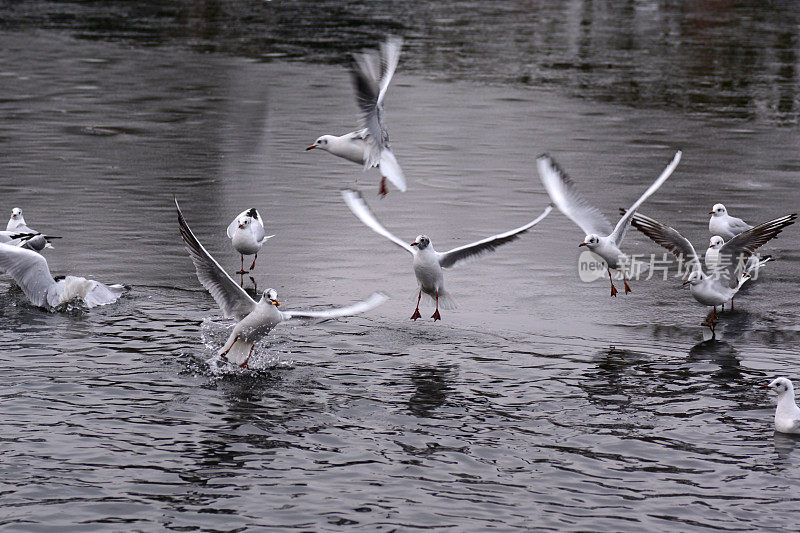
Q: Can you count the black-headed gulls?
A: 11